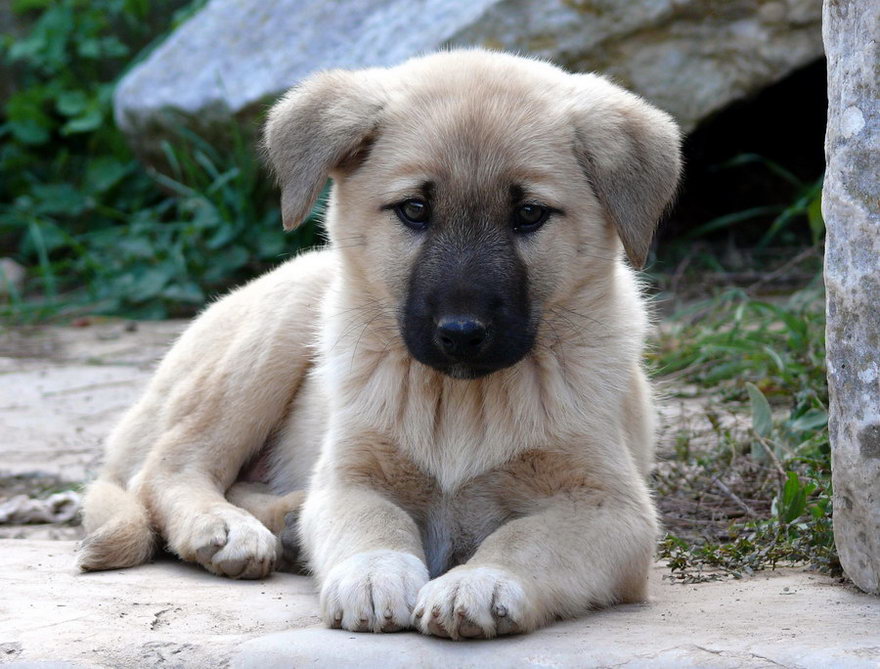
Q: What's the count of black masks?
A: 1